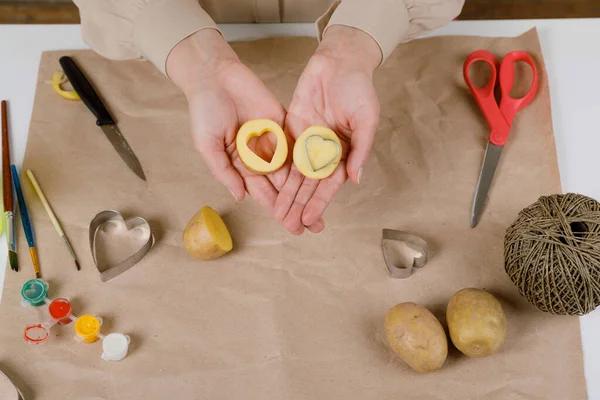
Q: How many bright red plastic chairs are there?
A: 0